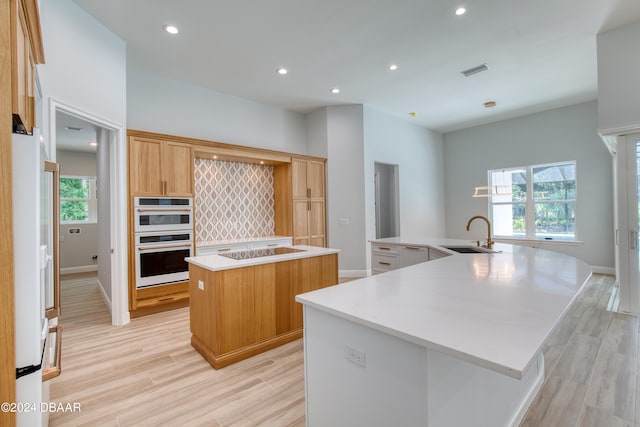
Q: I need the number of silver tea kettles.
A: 0